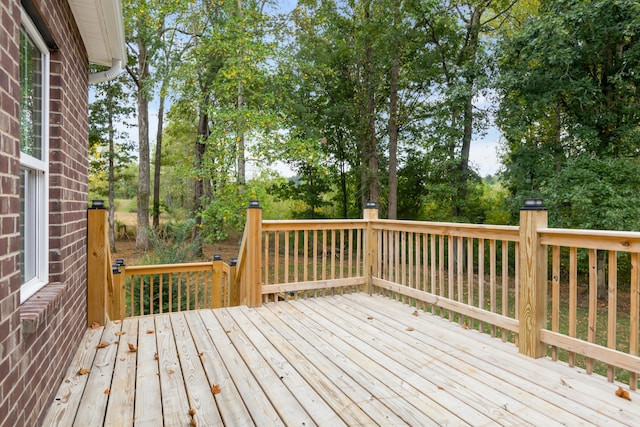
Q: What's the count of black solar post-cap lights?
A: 8